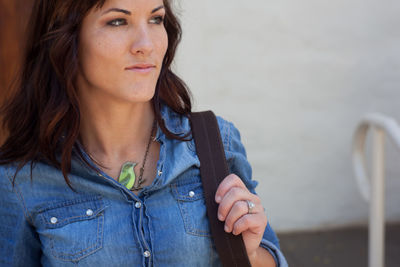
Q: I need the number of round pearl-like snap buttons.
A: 5